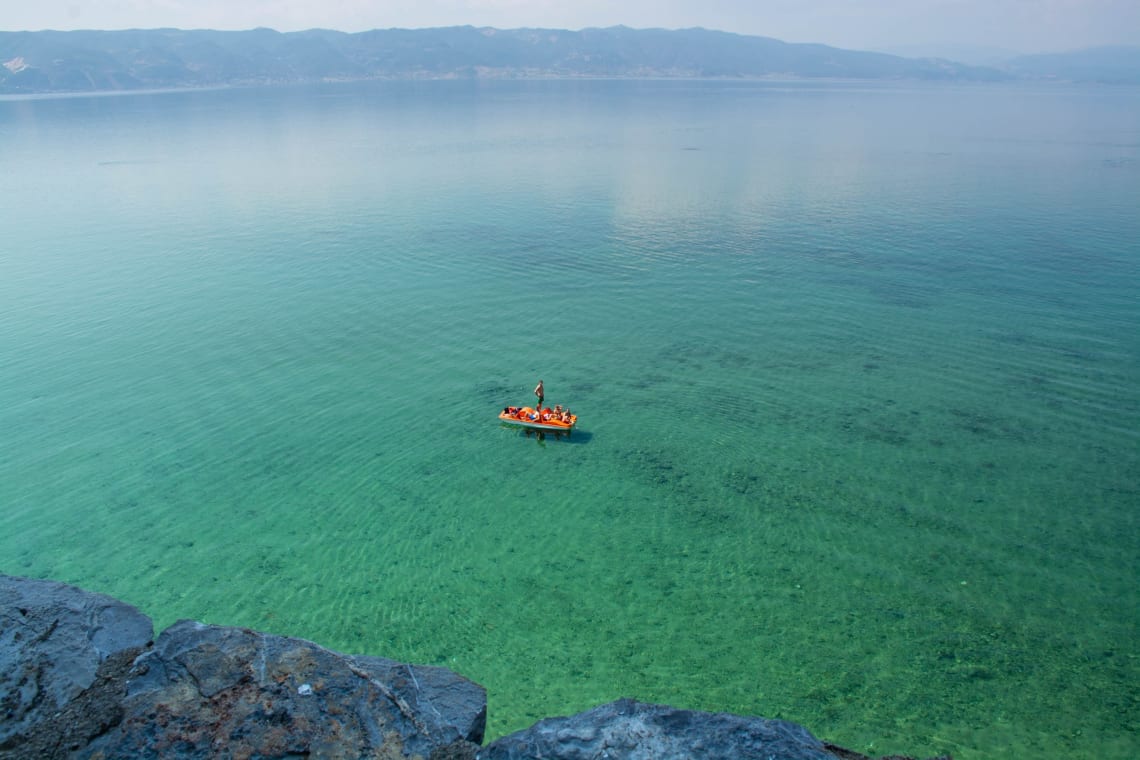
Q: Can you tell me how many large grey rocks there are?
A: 3